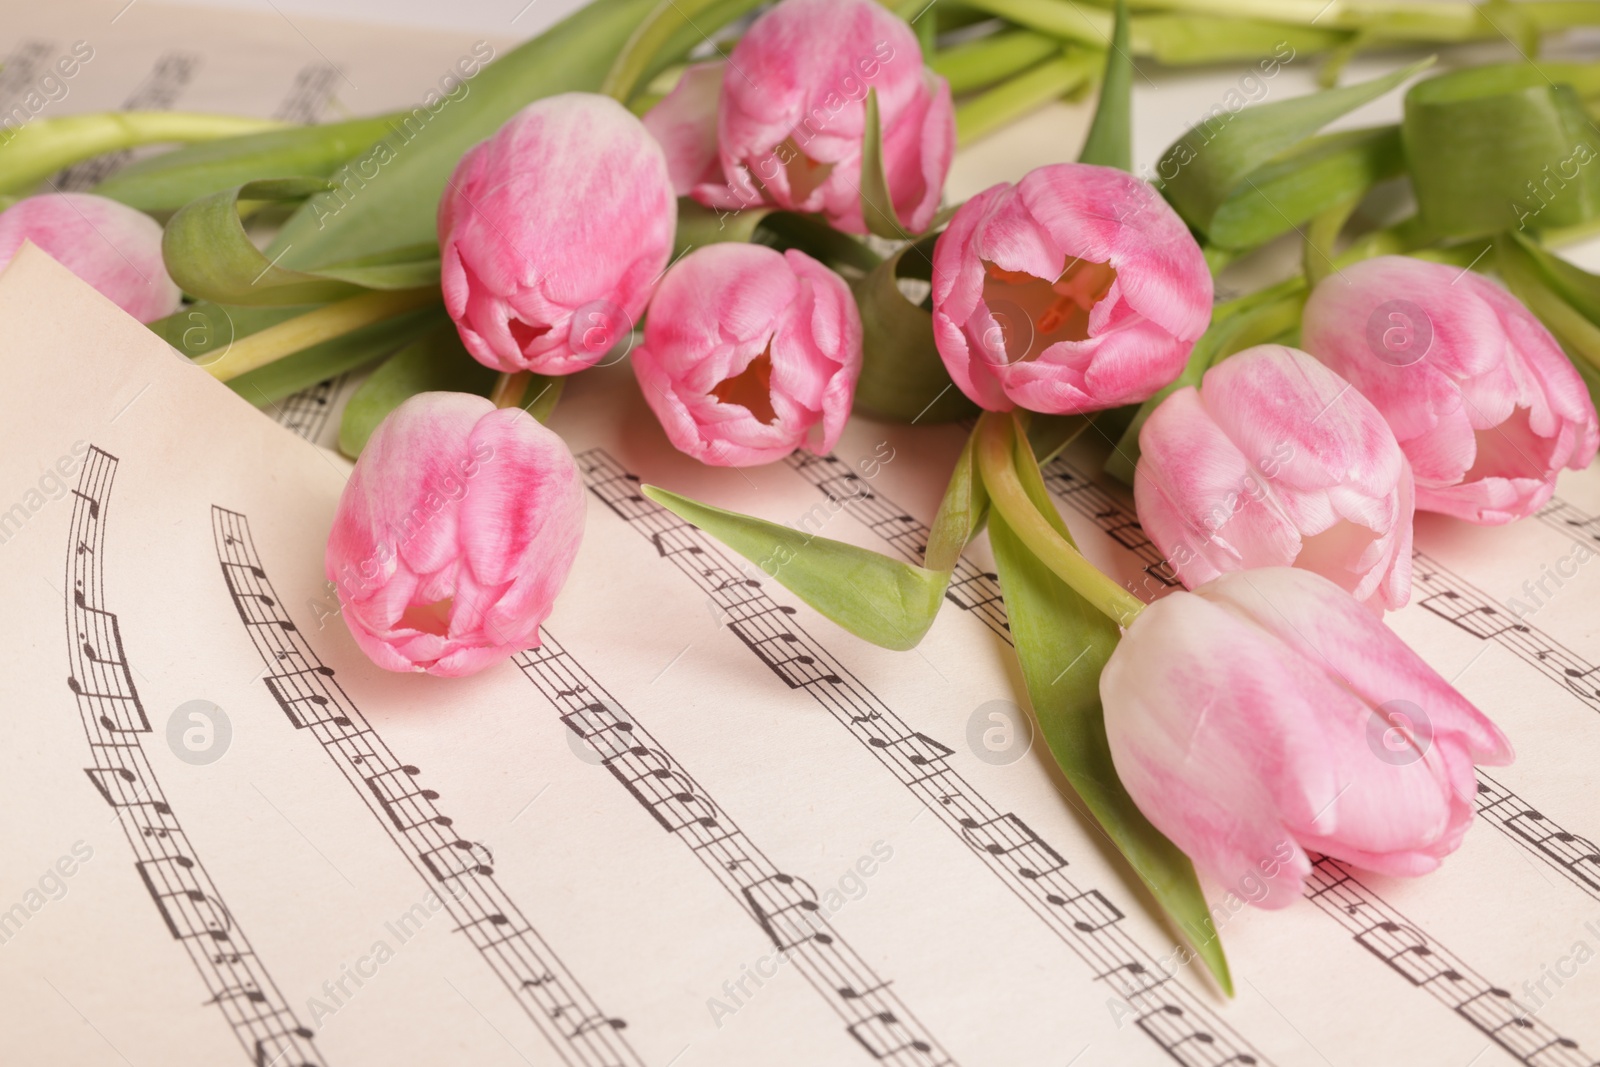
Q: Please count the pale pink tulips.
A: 9